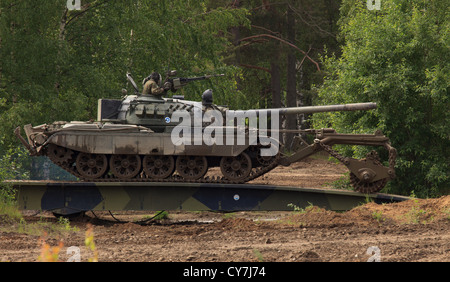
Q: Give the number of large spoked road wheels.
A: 5